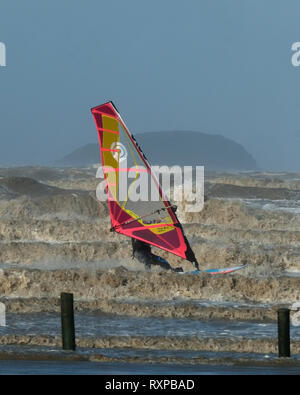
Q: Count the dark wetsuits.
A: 1